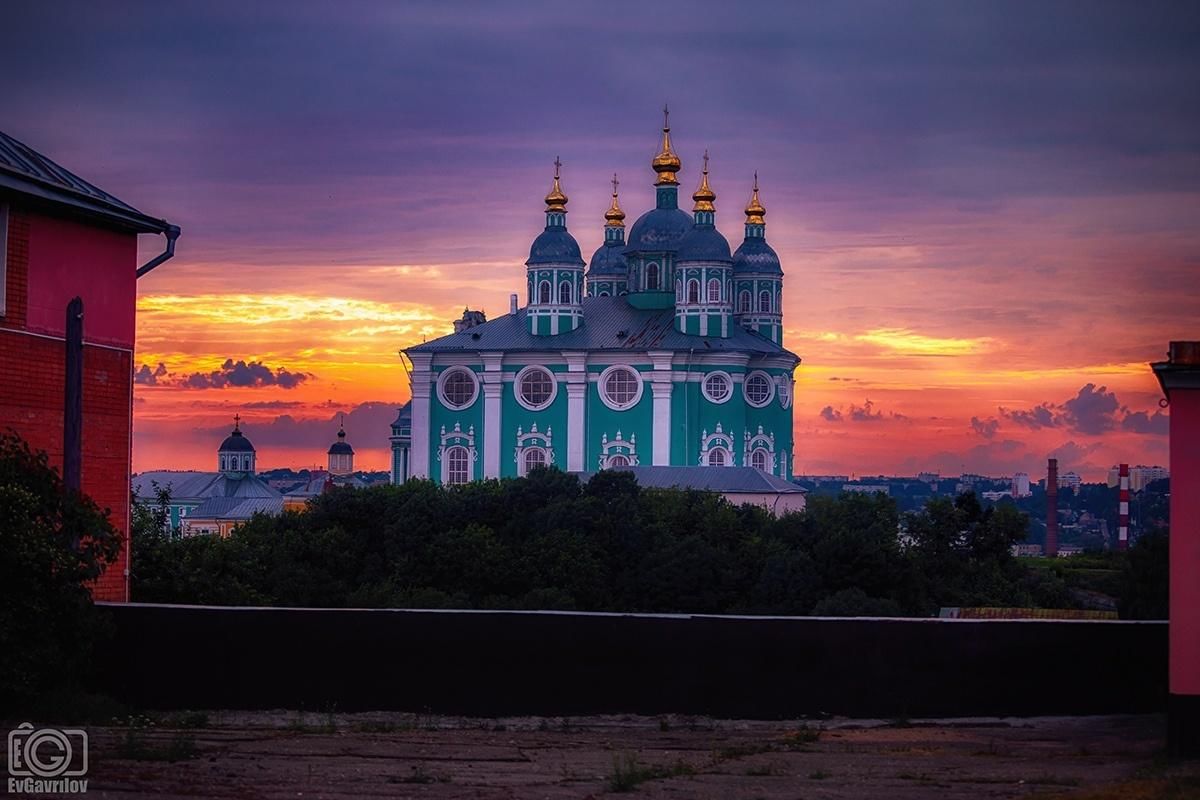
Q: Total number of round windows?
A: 6